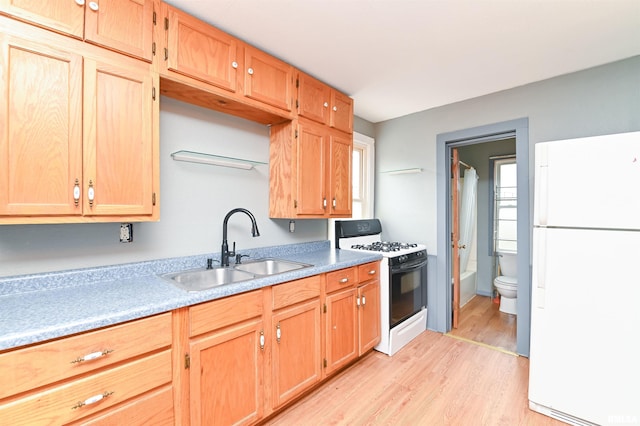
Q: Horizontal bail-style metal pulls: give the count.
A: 4